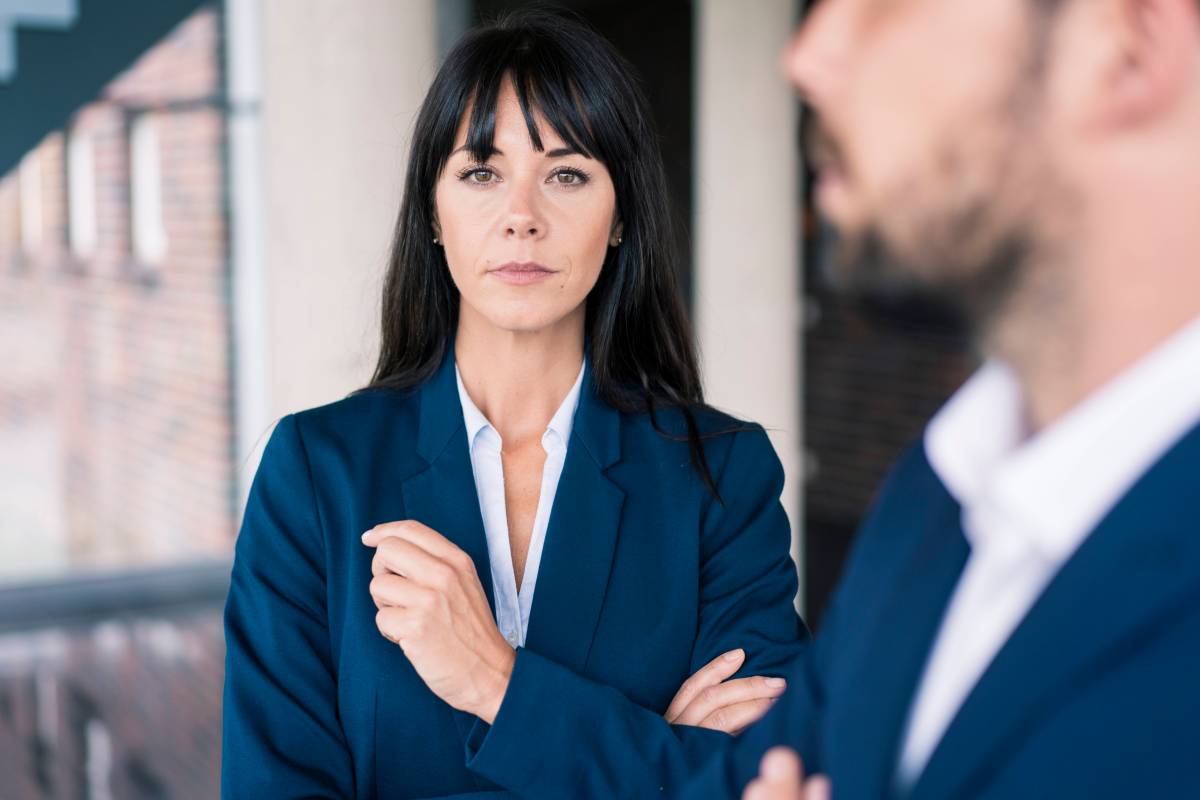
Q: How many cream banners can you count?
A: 0